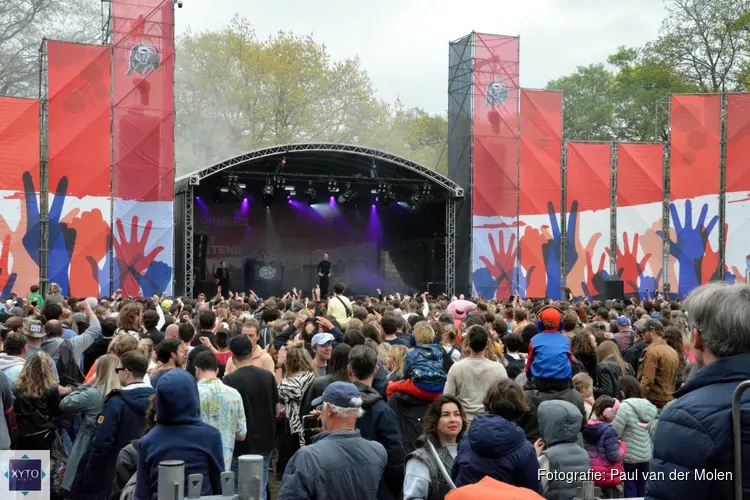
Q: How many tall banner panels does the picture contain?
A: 9